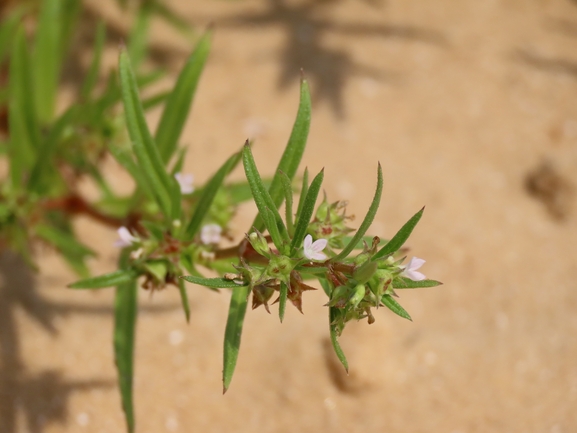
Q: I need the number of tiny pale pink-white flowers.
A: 5